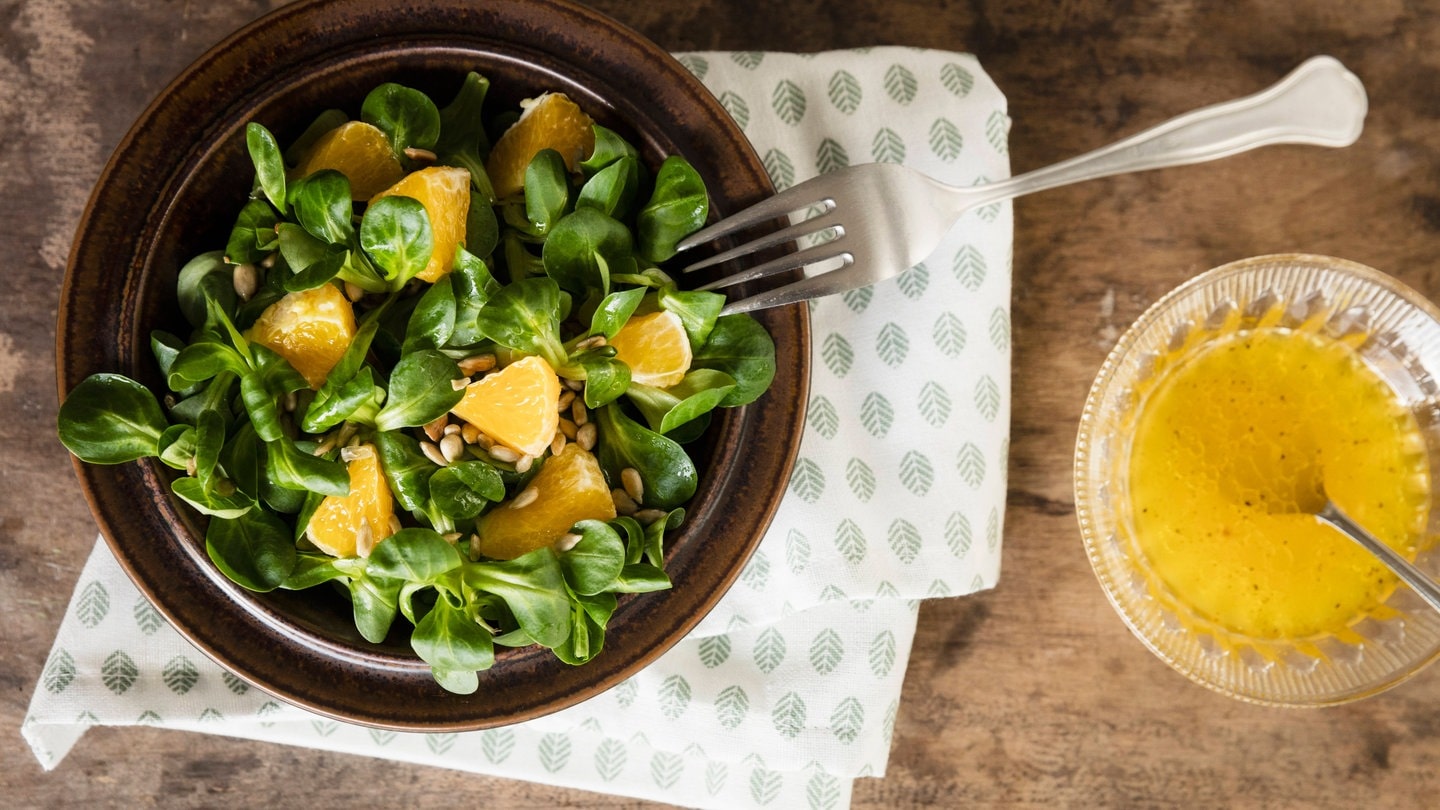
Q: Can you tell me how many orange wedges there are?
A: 8